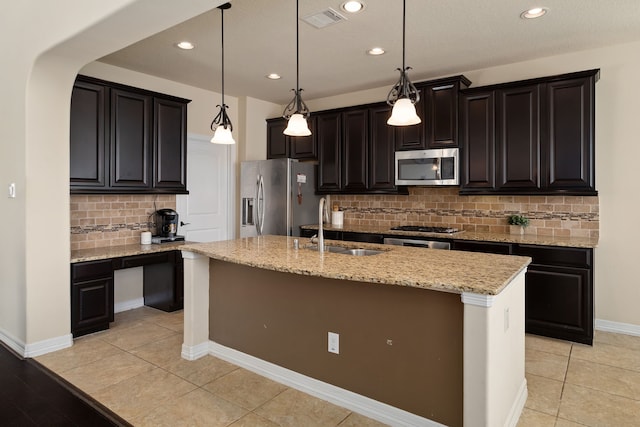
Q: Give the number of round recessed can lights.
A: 5